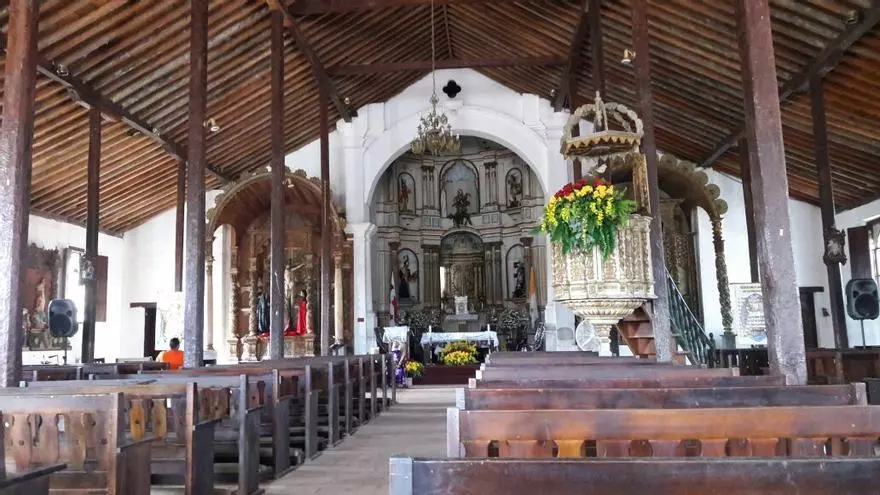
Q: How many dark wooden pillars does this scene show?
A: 12